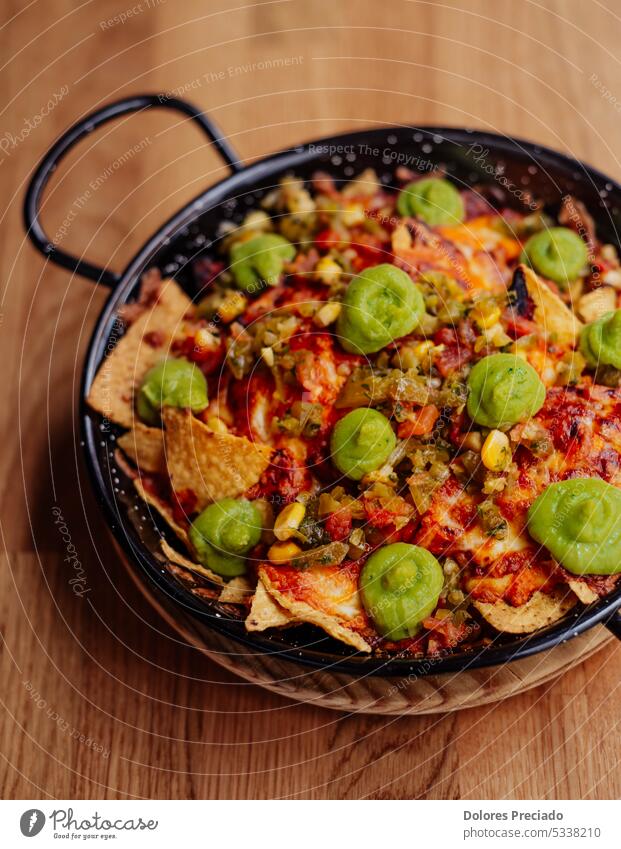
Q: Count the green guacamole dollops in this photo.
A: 11